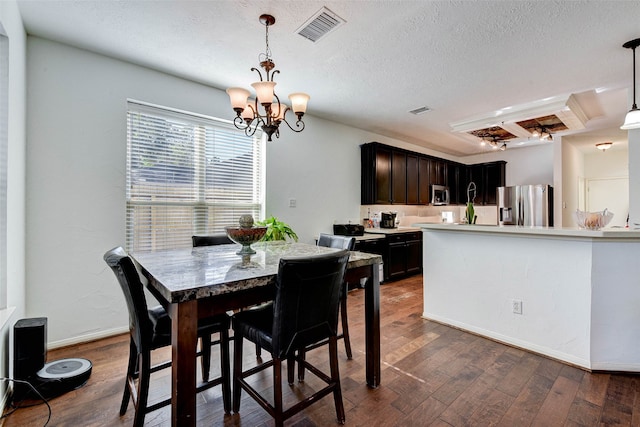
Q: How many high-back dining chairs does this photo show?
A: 4